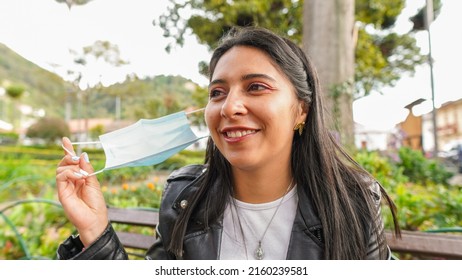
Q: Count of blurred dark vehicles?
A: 1